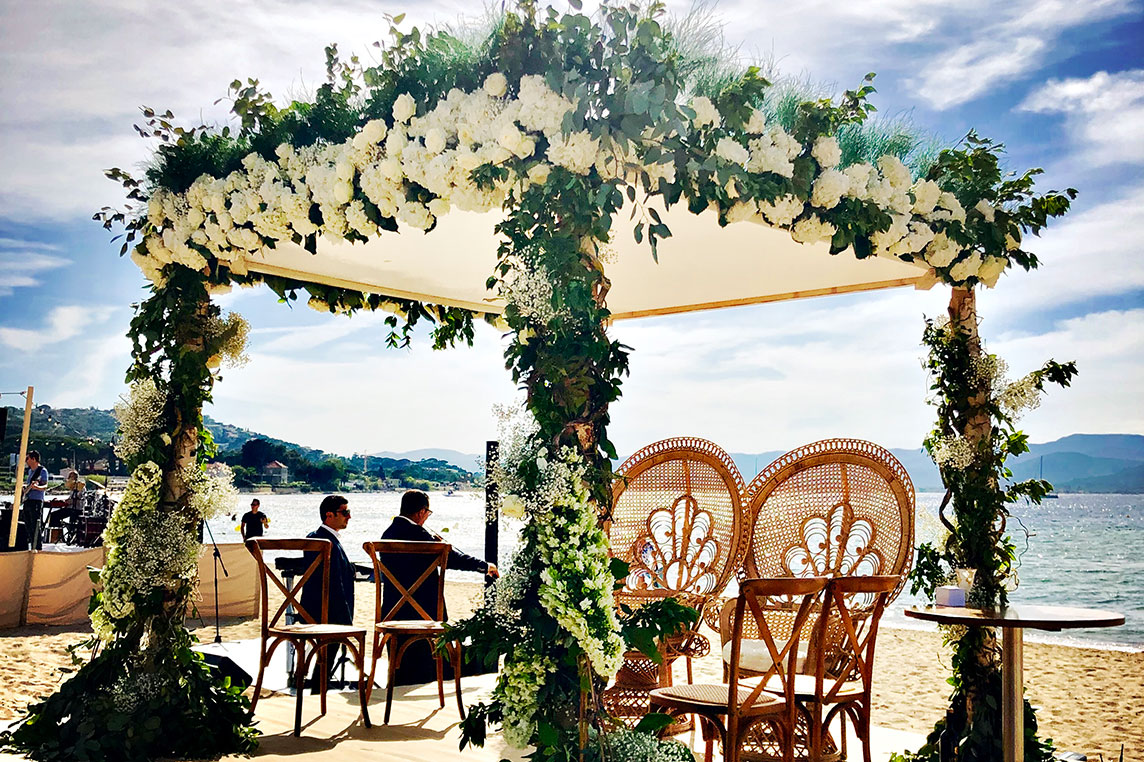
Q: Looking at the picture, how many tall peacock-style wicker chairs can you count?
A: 2